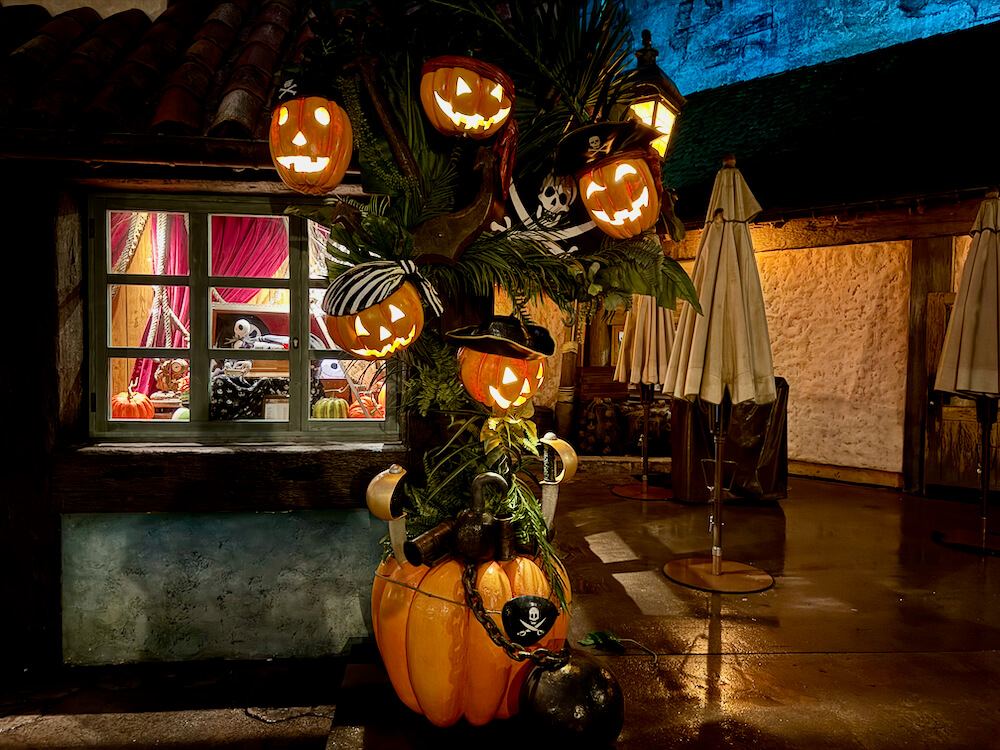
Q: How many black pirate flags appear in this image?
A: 1